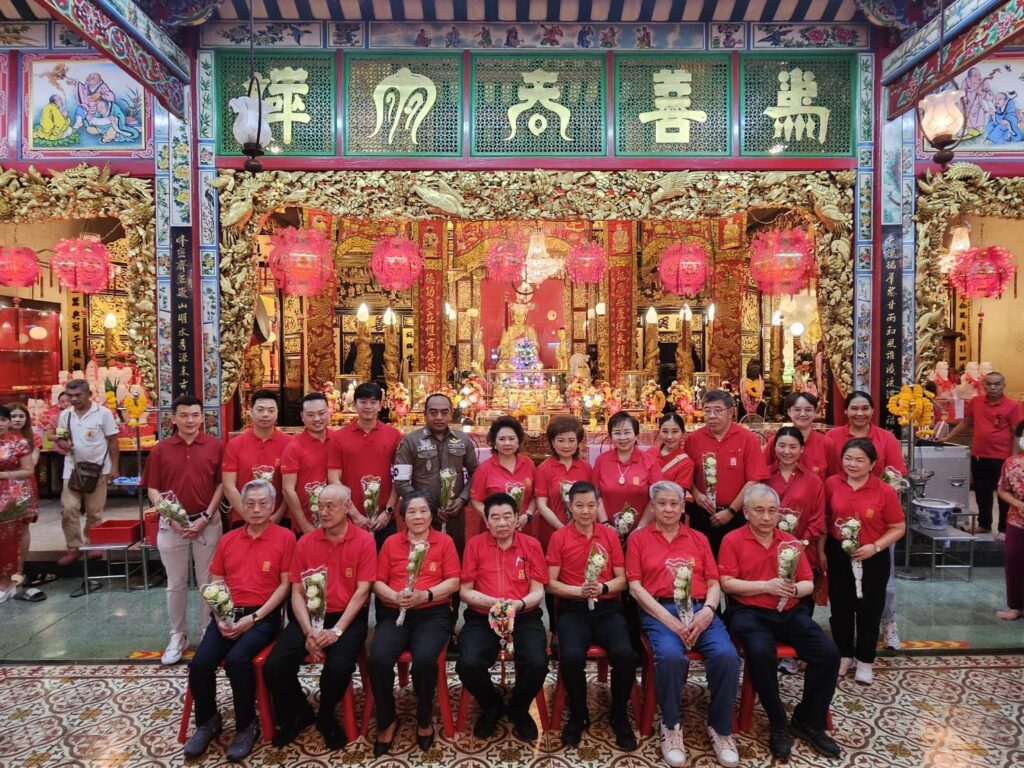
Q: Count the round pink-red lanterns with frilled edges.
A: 9